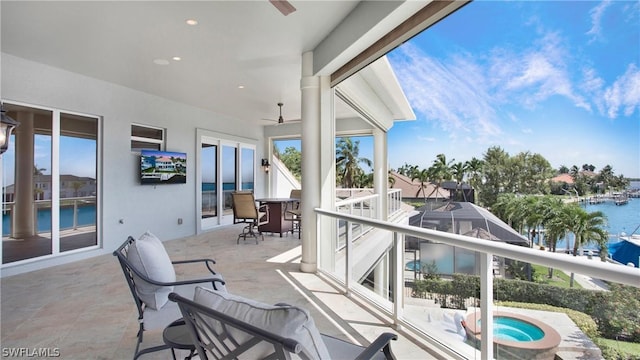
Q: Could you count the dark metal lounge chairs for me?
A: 2